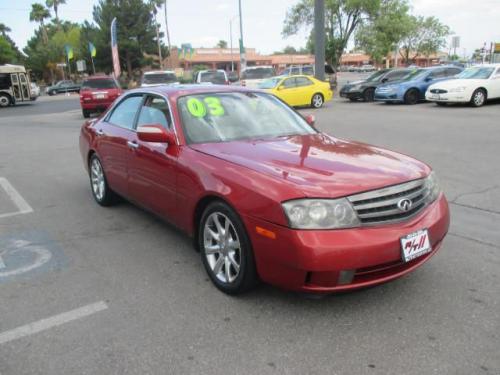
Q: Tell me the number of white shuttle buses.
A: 1